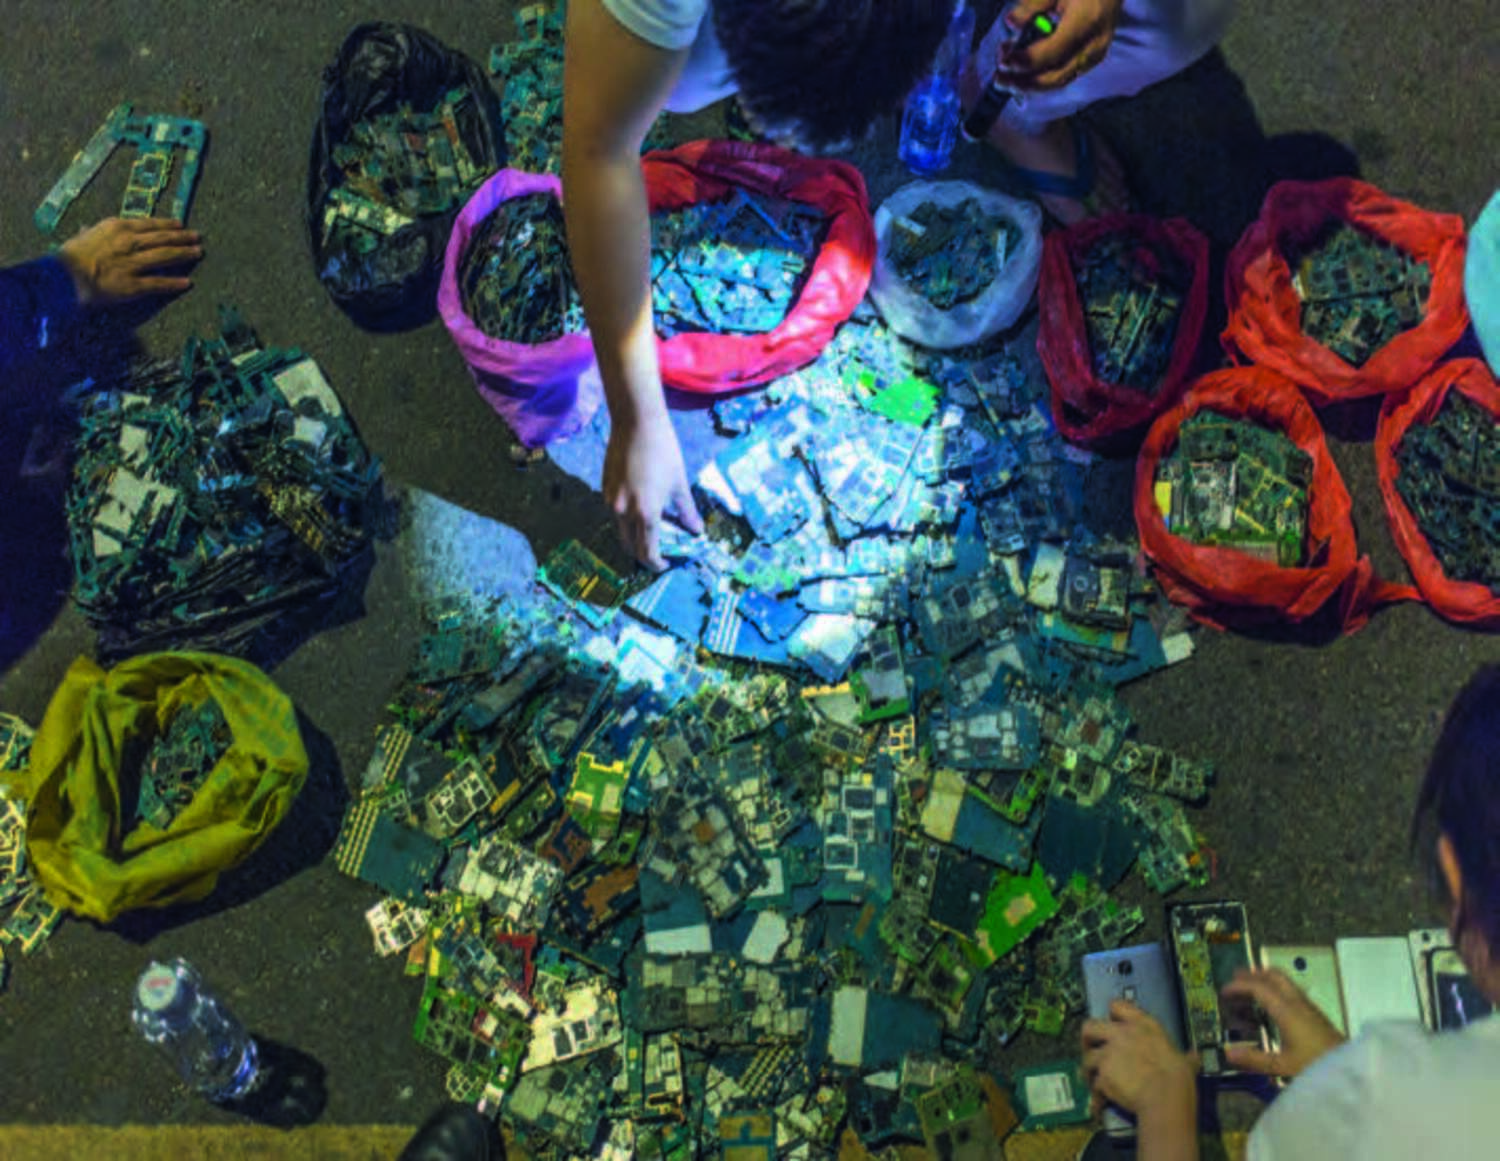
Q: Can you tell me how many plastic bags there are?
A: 10